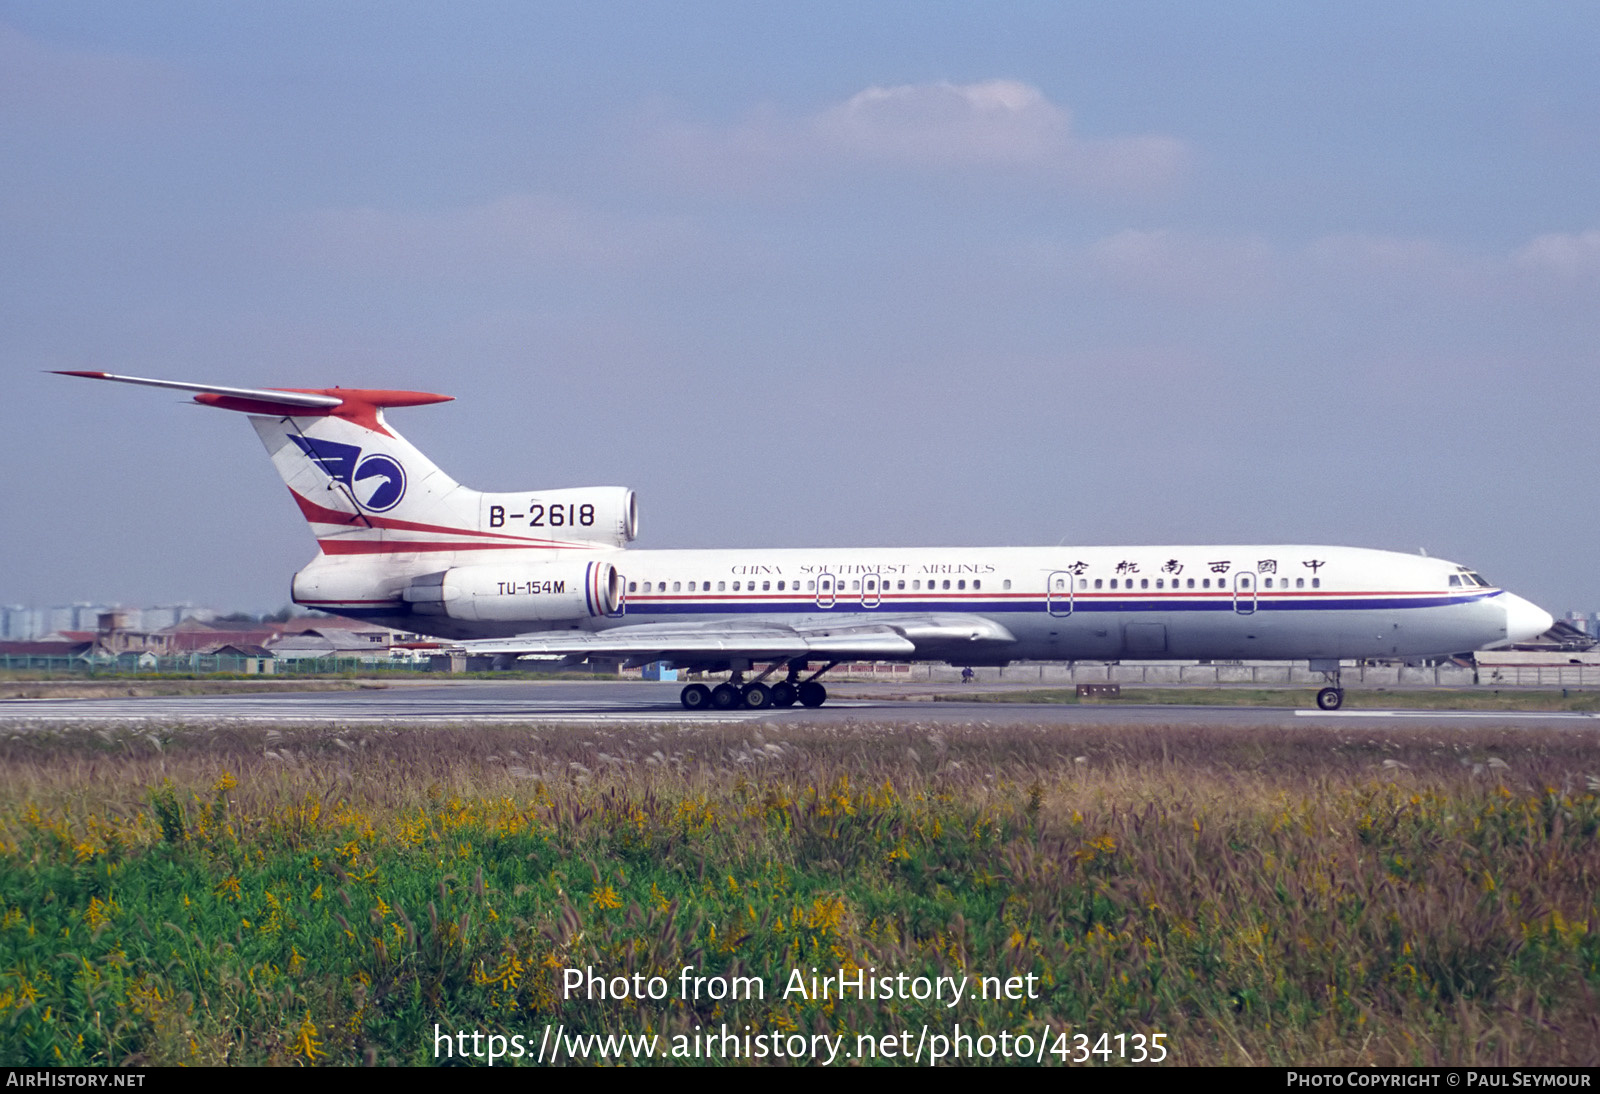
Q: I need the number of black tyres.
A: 6